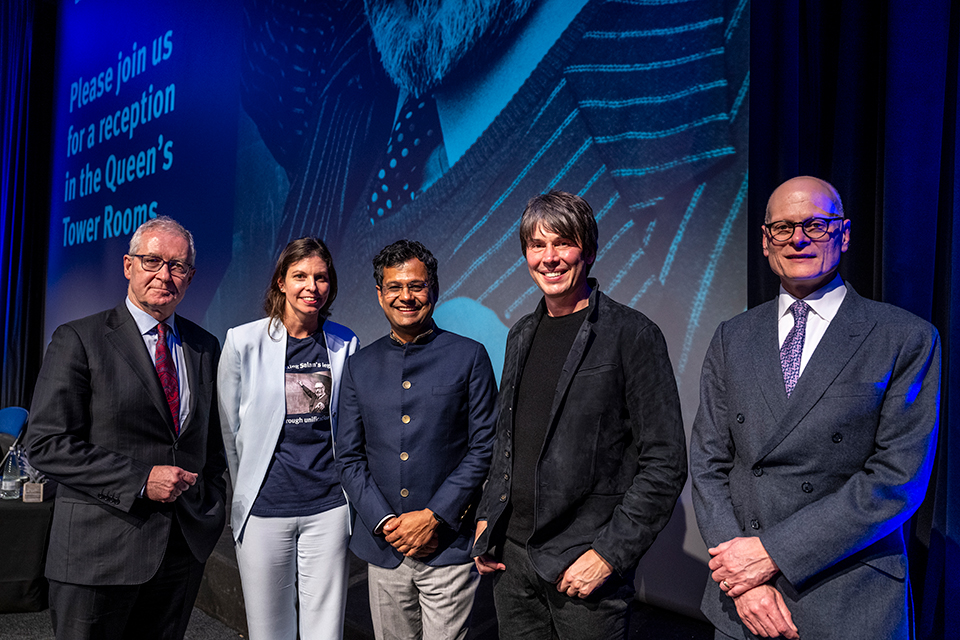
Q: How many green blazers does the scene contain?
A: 0